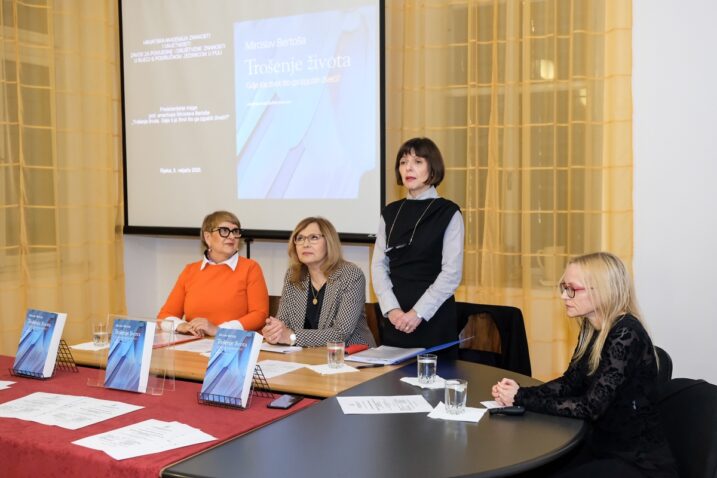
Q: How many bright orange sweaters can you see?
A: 1